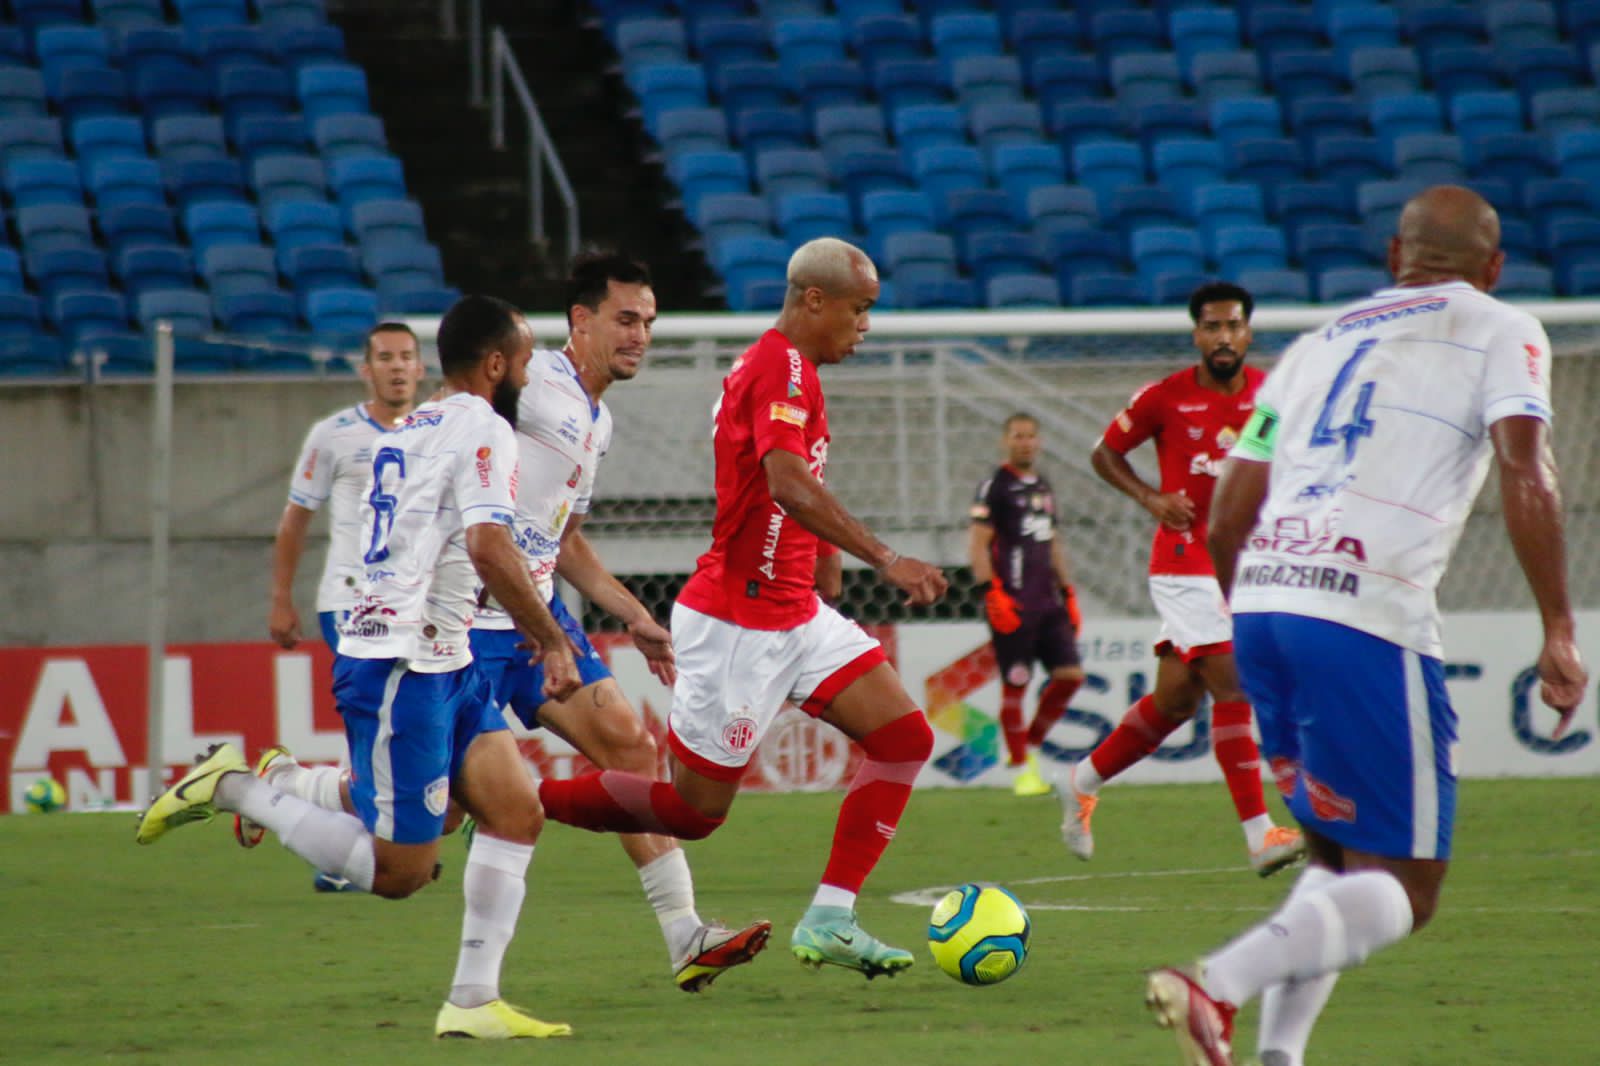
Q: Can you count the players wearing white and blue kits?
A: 4